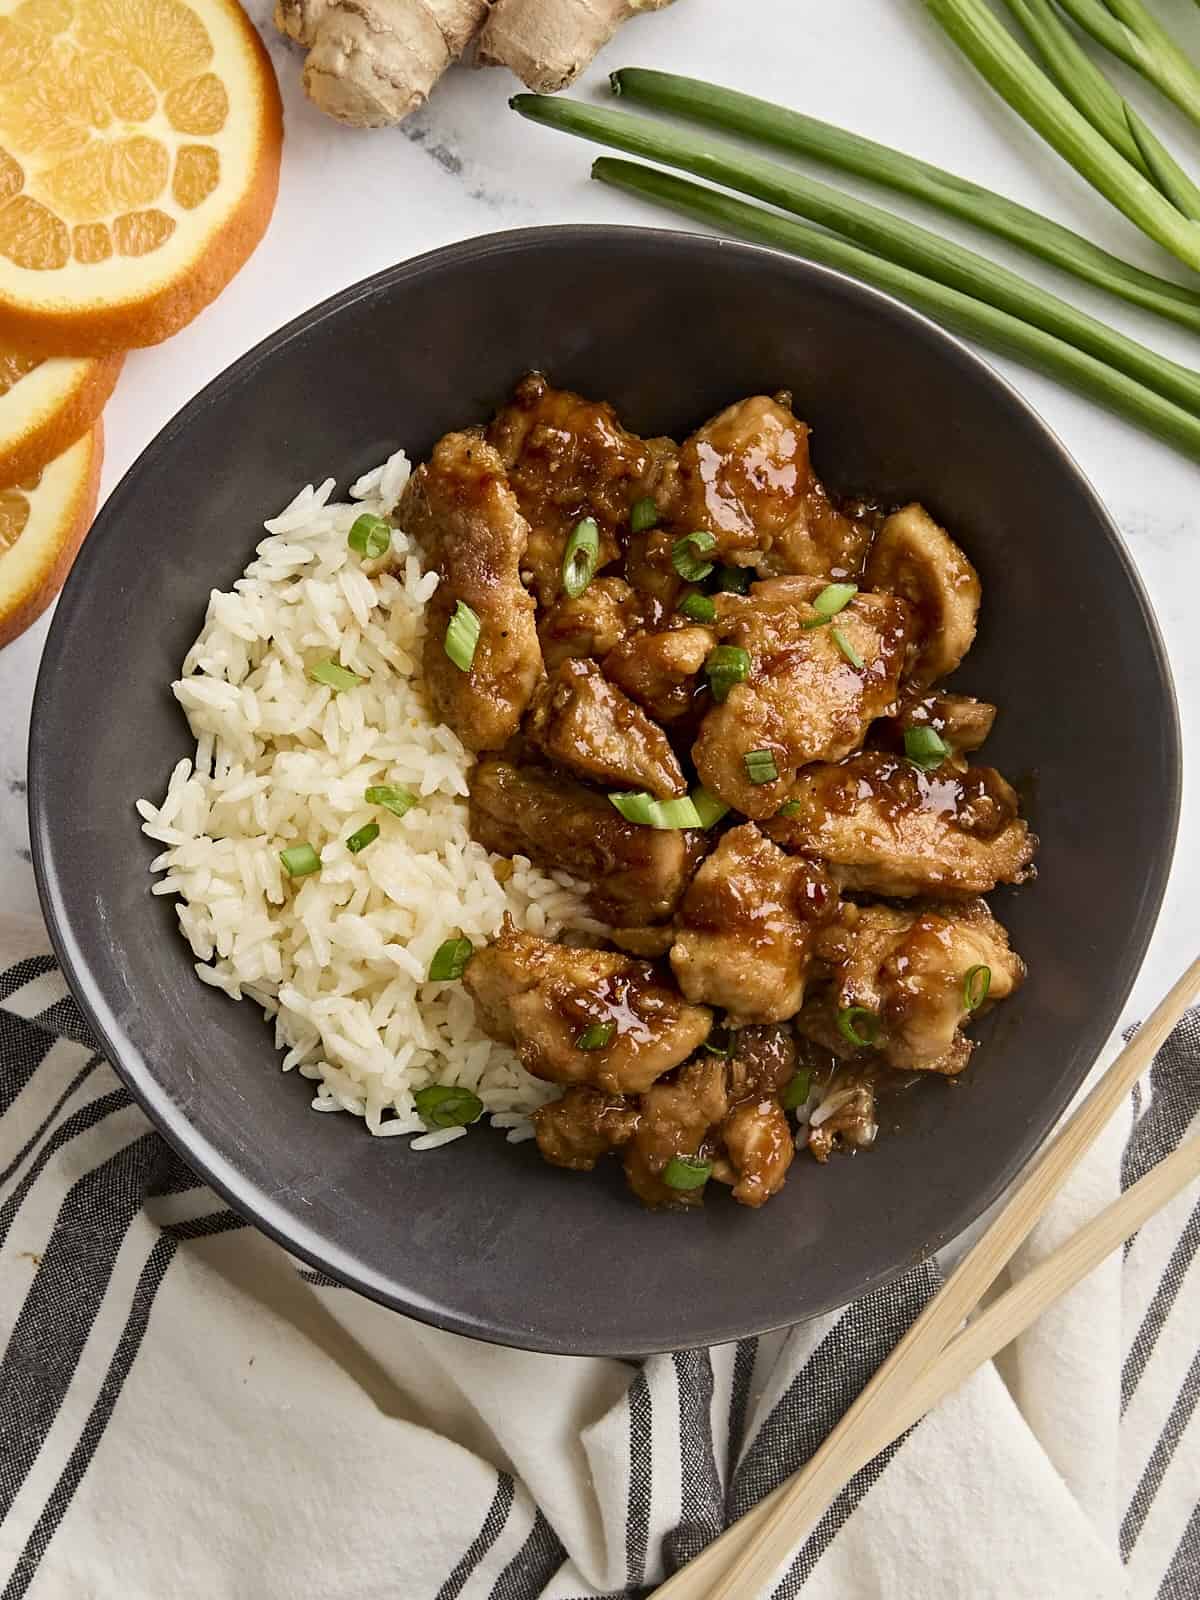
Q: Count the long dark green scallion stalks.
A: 3